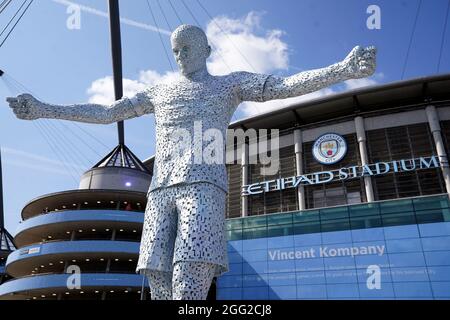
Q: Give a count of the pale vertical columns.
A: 4